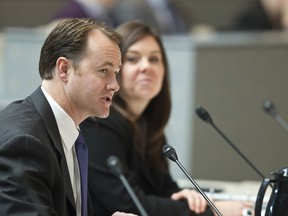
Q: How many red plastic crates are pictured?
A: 0